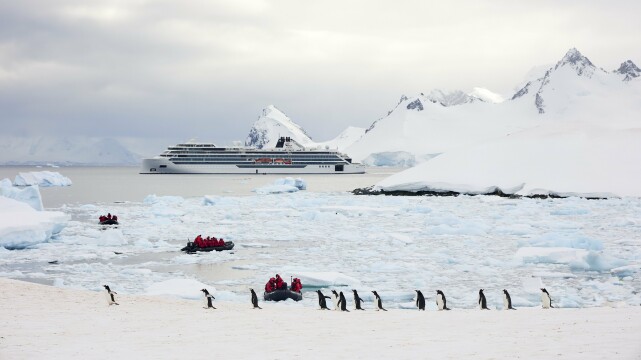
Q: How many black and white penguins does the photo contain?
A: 13